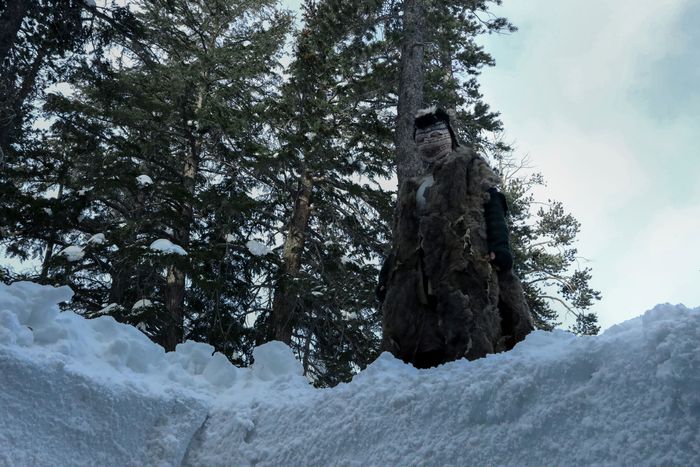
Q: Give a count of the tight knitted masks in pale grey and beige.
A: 1